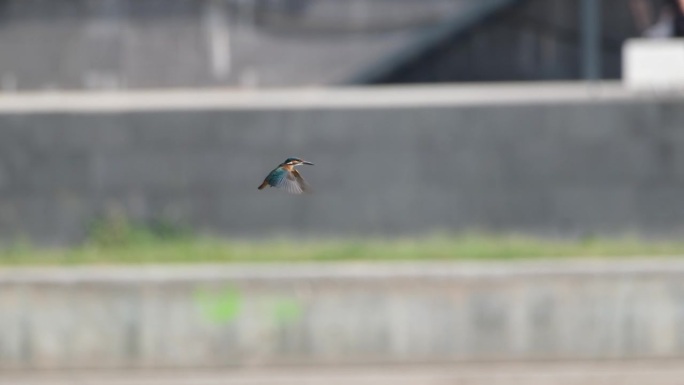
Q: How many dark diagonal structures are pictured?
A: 1